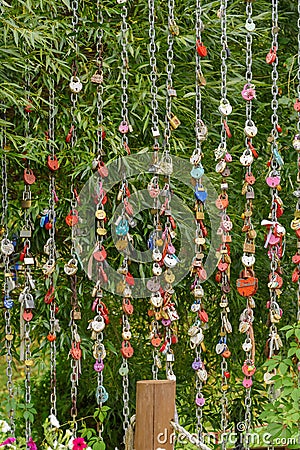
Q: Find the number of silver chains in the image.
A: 13